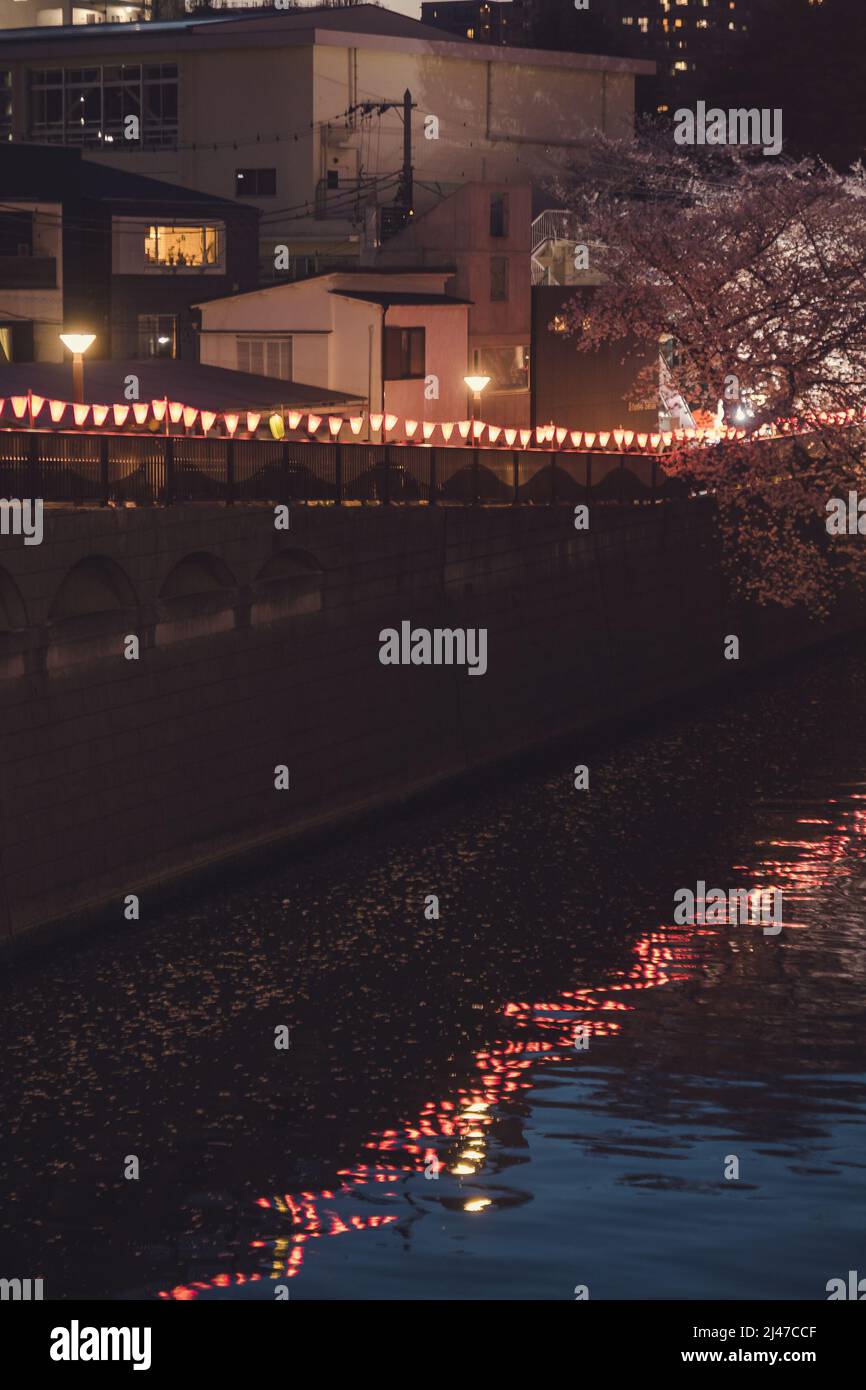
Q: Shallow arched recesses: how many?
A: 4